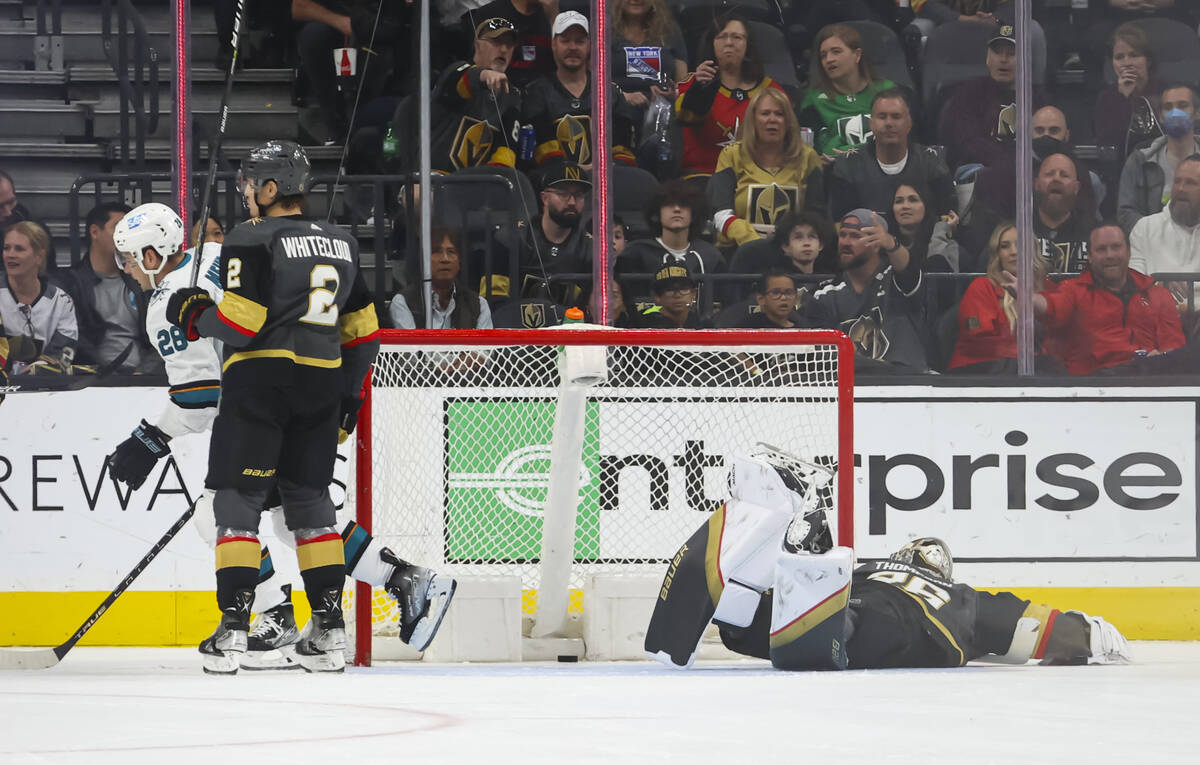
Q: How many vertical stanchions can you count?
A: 4